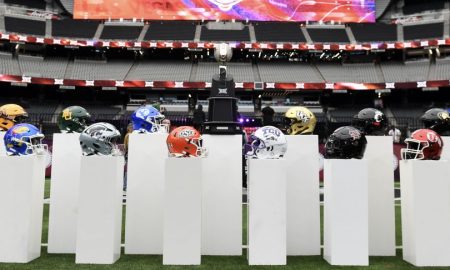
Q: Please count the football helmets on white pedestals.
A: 12